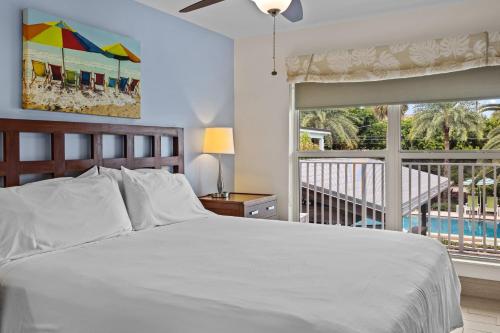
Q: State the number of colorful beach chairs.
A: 8